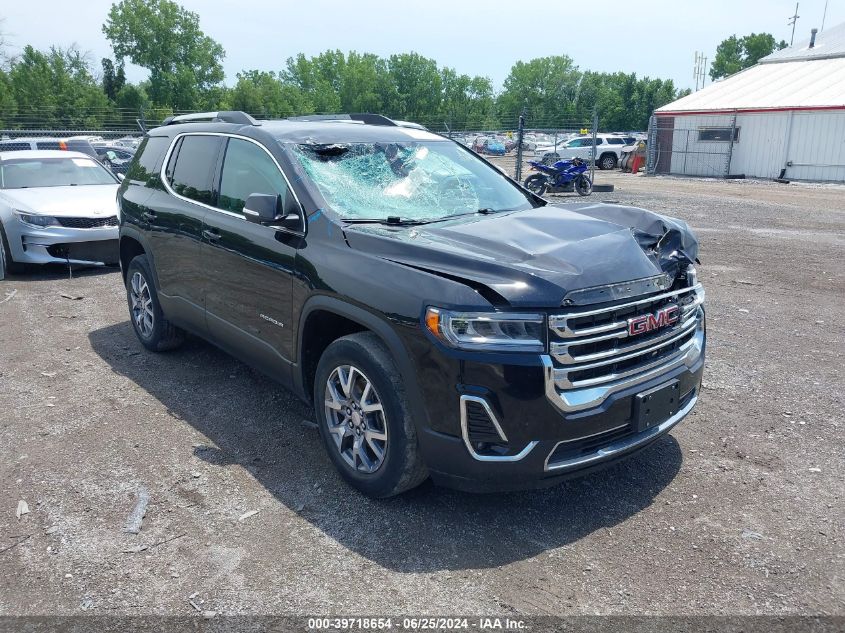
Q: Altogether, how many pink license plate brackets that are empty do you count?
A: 0